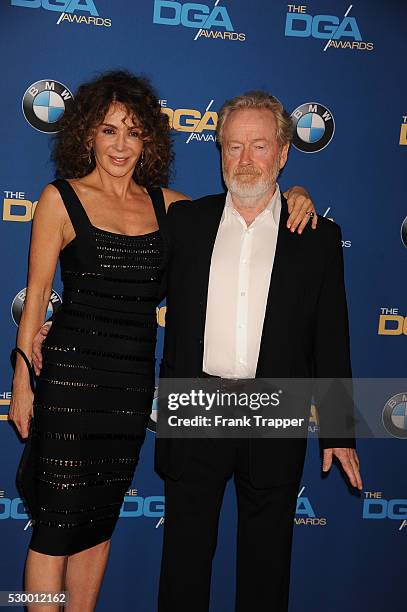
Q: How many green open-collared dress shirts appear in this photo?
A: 0